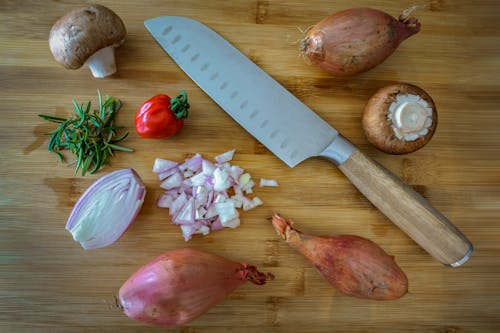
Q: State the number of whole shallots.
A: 3